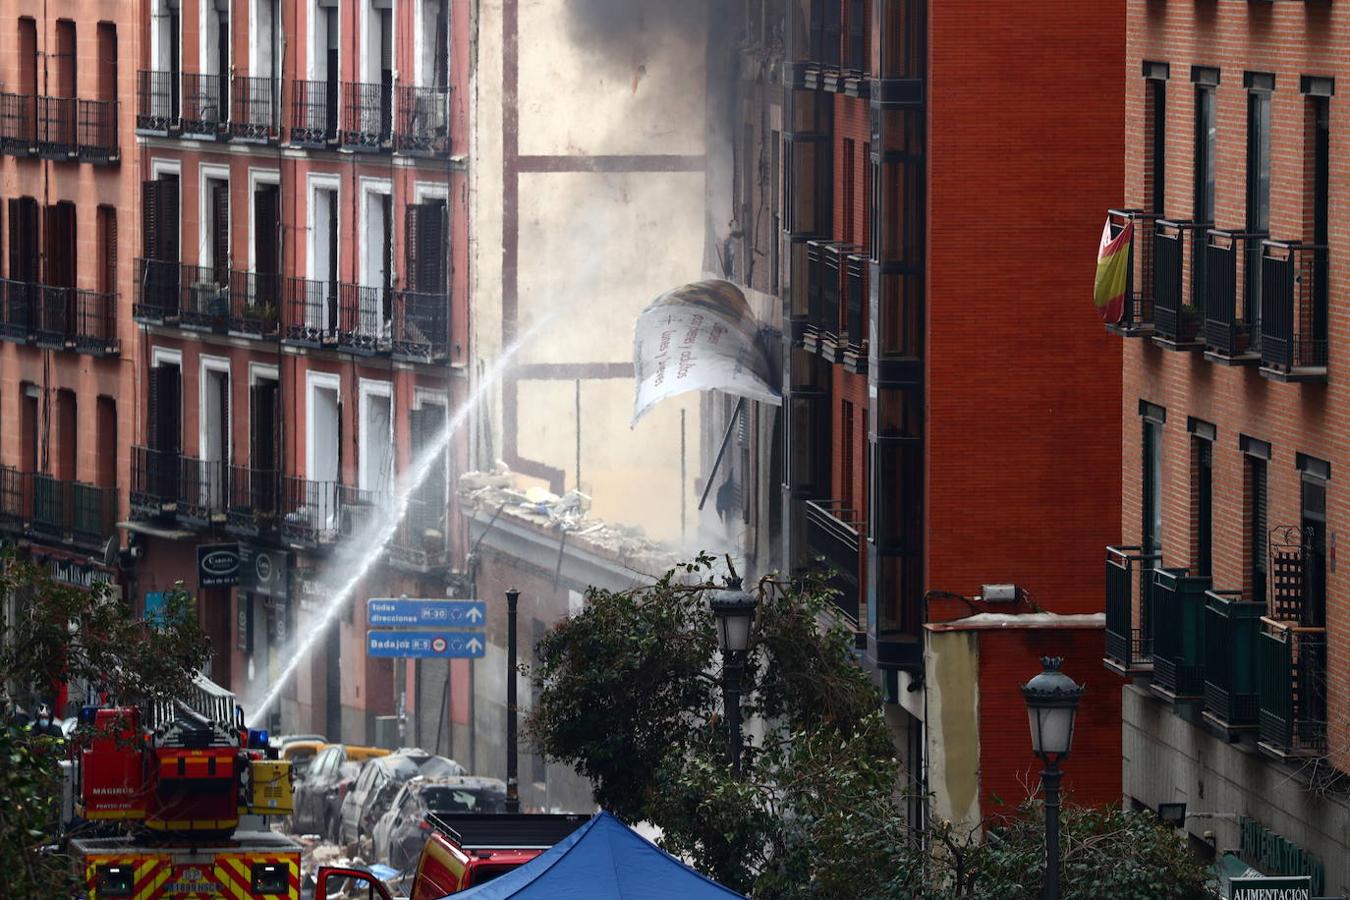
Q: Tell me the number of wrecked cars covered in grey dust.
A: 3